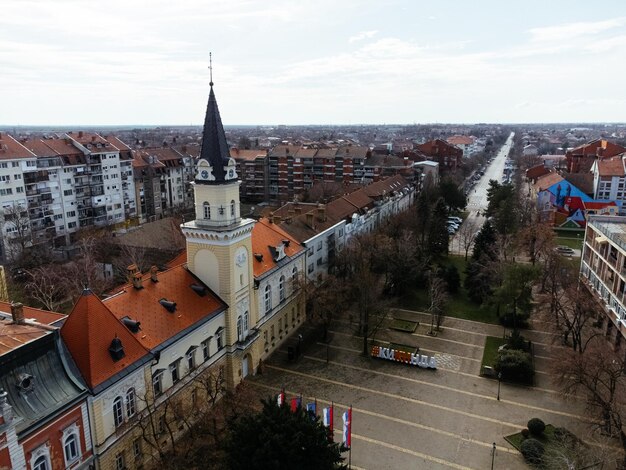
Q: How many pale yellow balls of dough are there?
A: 0